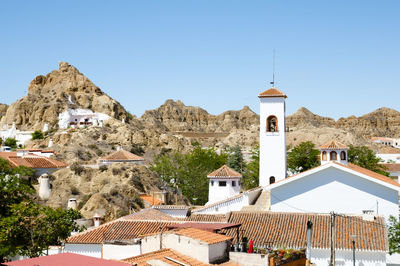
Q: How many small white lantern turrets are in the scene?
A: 2